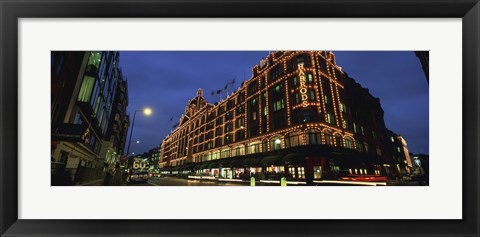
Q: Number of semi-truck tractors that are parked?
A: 0